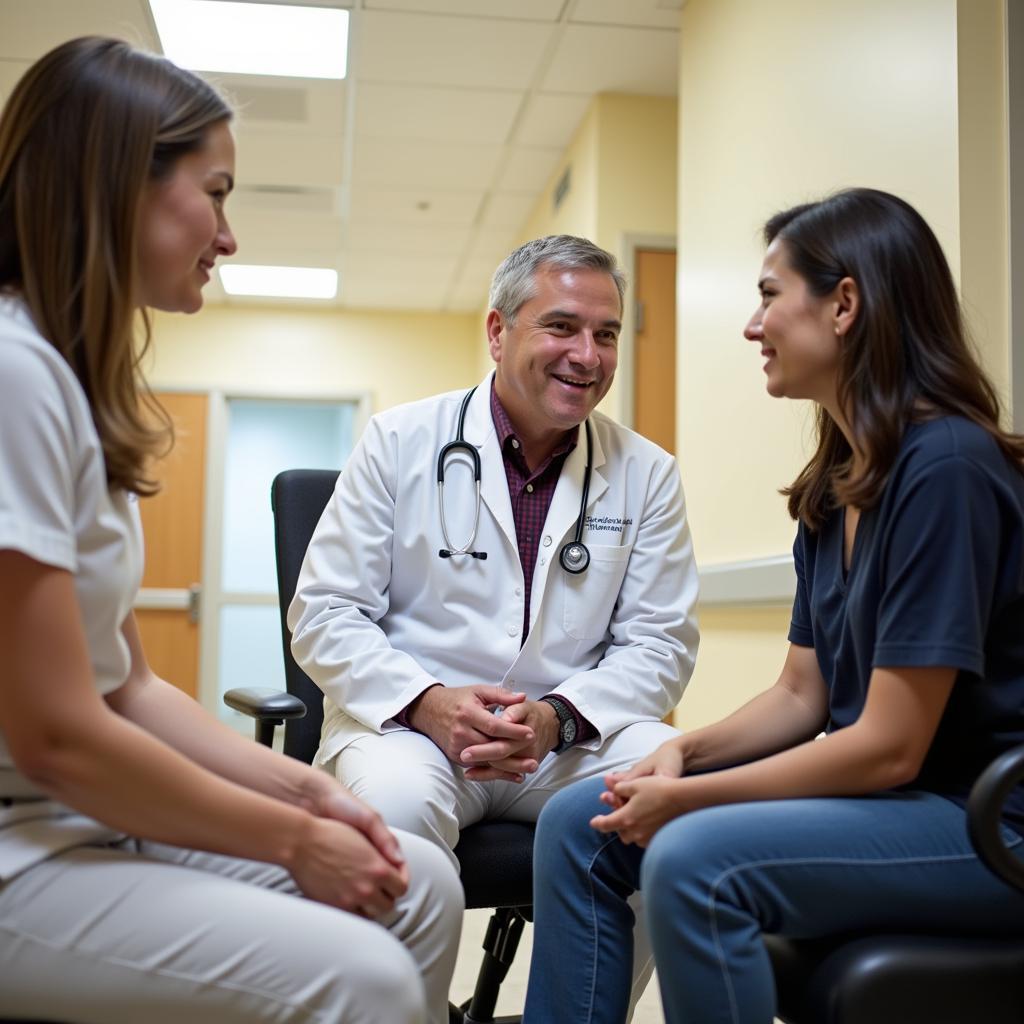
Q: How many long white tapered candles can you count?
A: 0